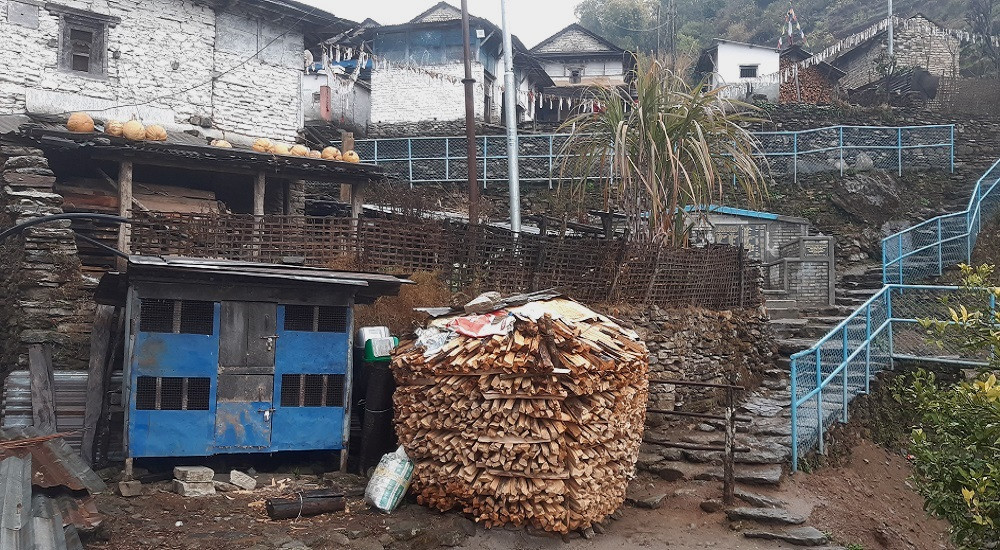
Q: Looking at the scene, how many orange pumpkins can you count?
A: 11